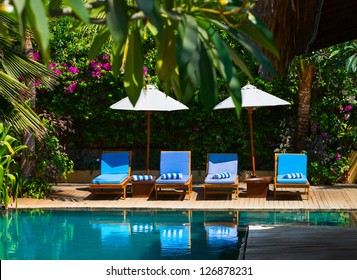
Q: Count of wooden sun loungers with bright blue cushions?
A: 4